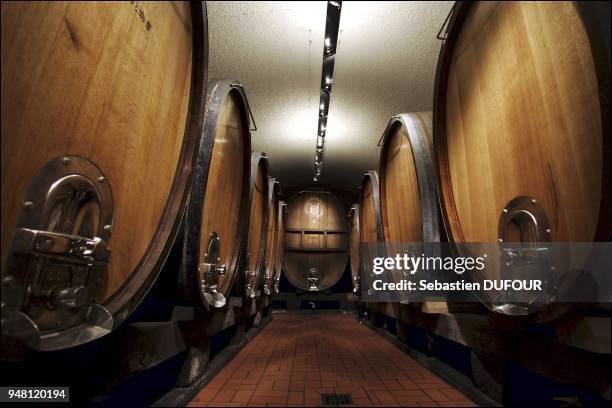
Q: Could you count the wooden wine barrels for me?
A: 10